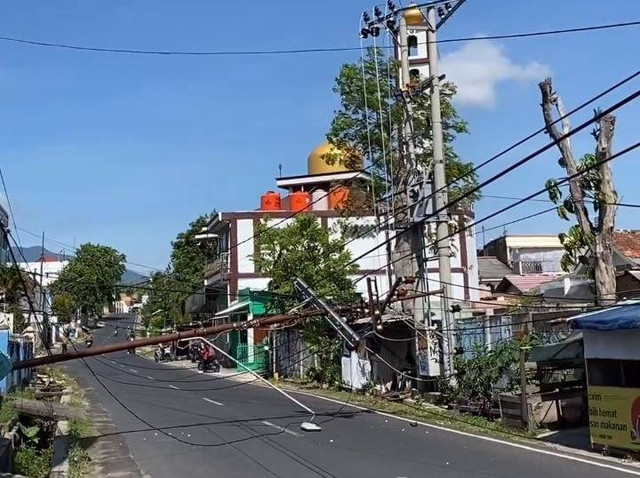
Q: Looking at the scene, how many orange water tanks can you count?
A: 3